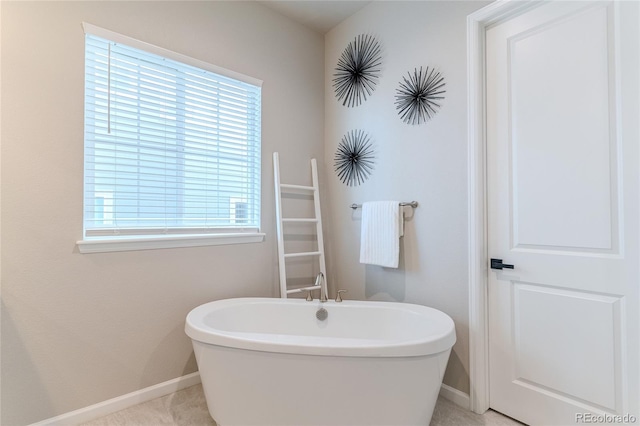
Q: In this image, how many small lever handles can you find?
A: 2